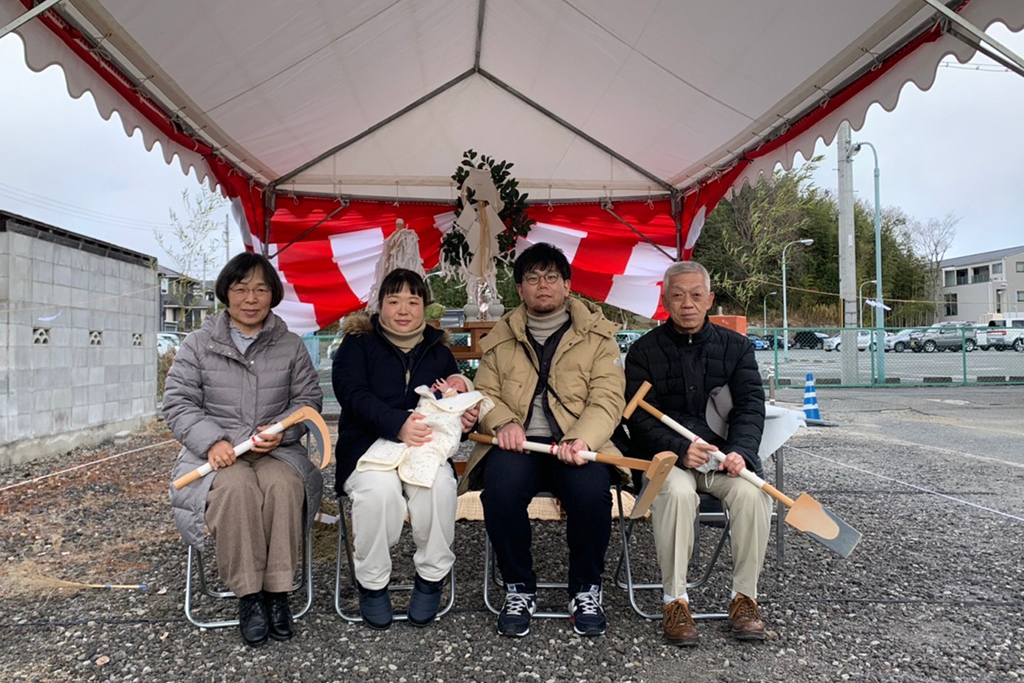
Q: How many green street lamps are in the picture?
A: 4